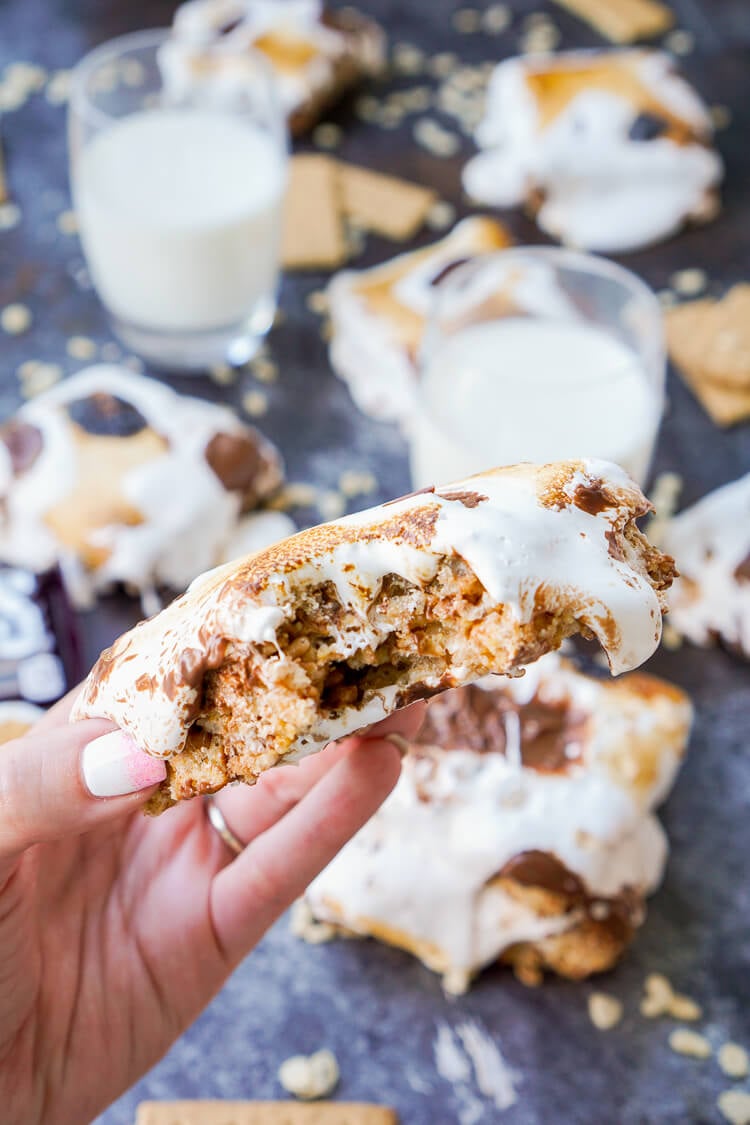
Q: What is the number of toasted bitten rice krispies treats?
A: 1